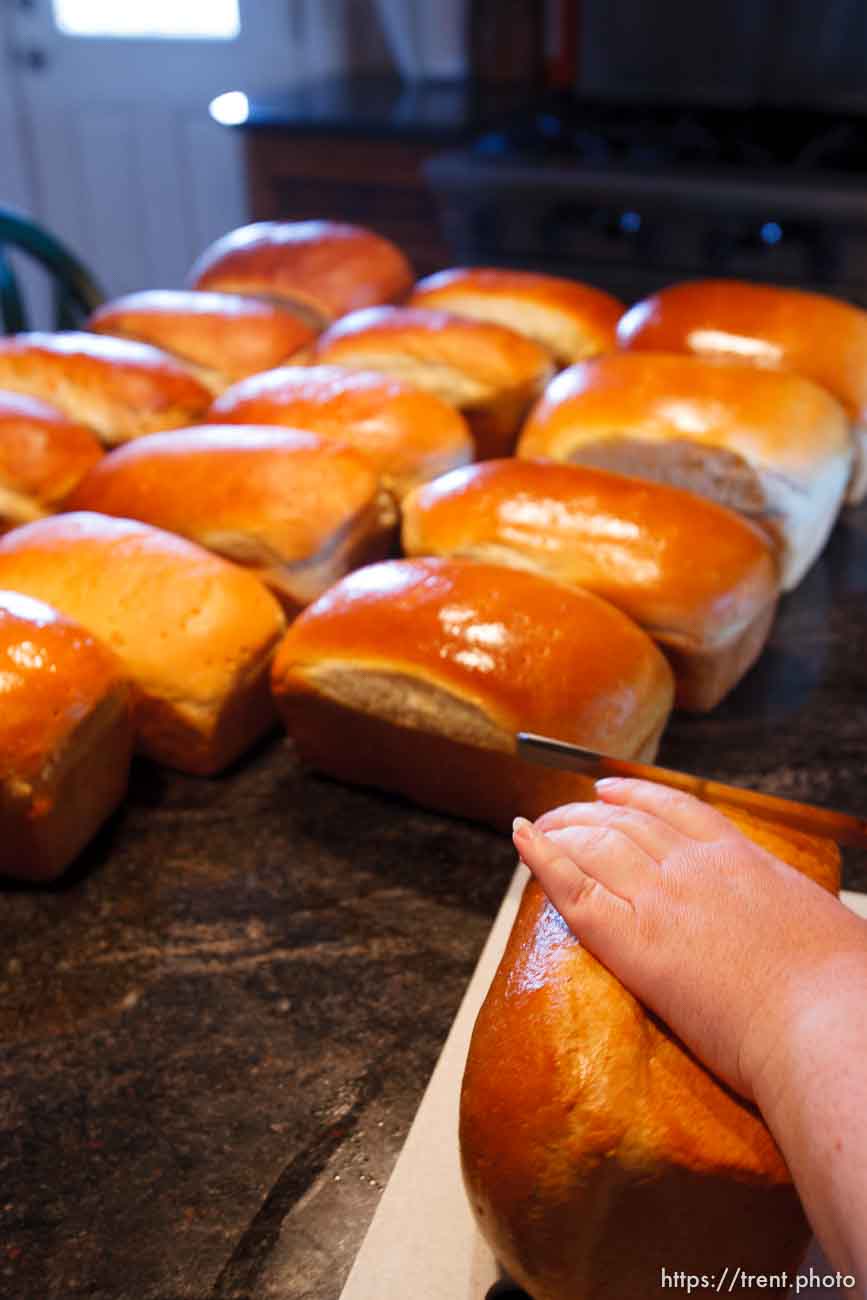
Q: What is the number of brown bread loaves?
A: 15